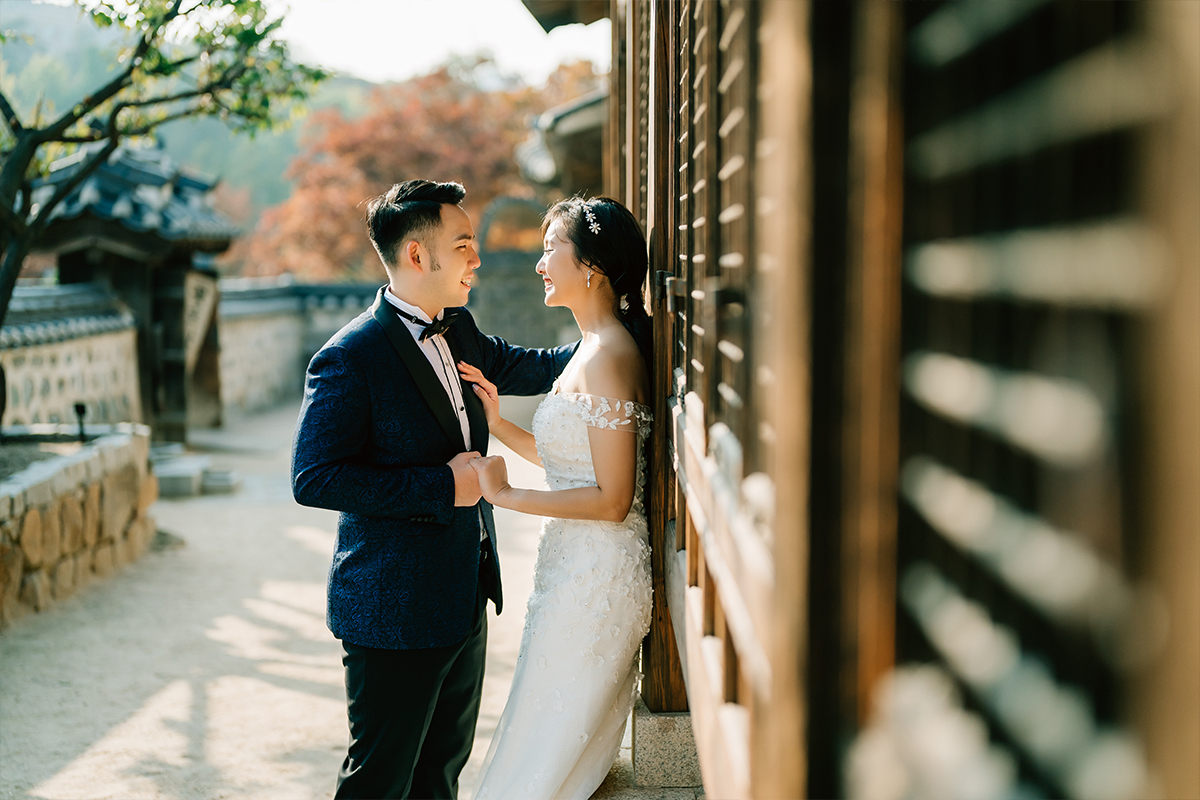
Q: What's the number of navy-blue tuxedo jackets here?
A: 1